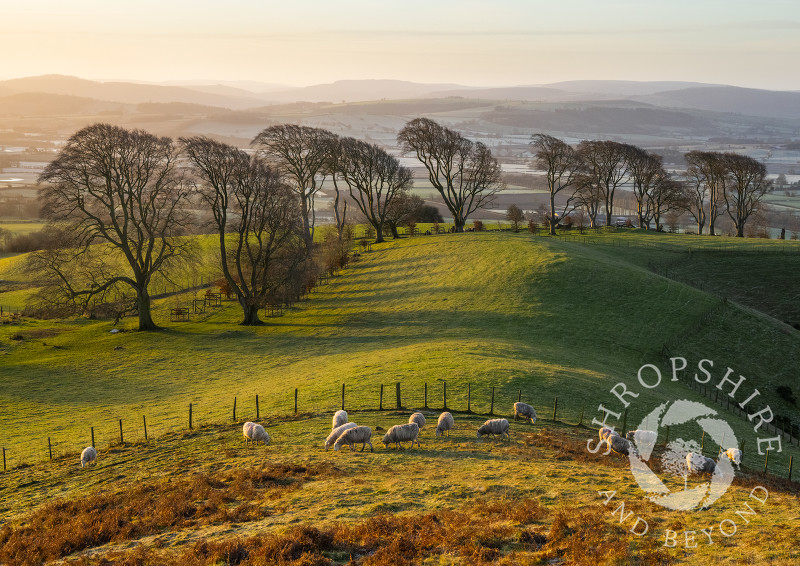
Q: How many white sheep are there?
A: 15